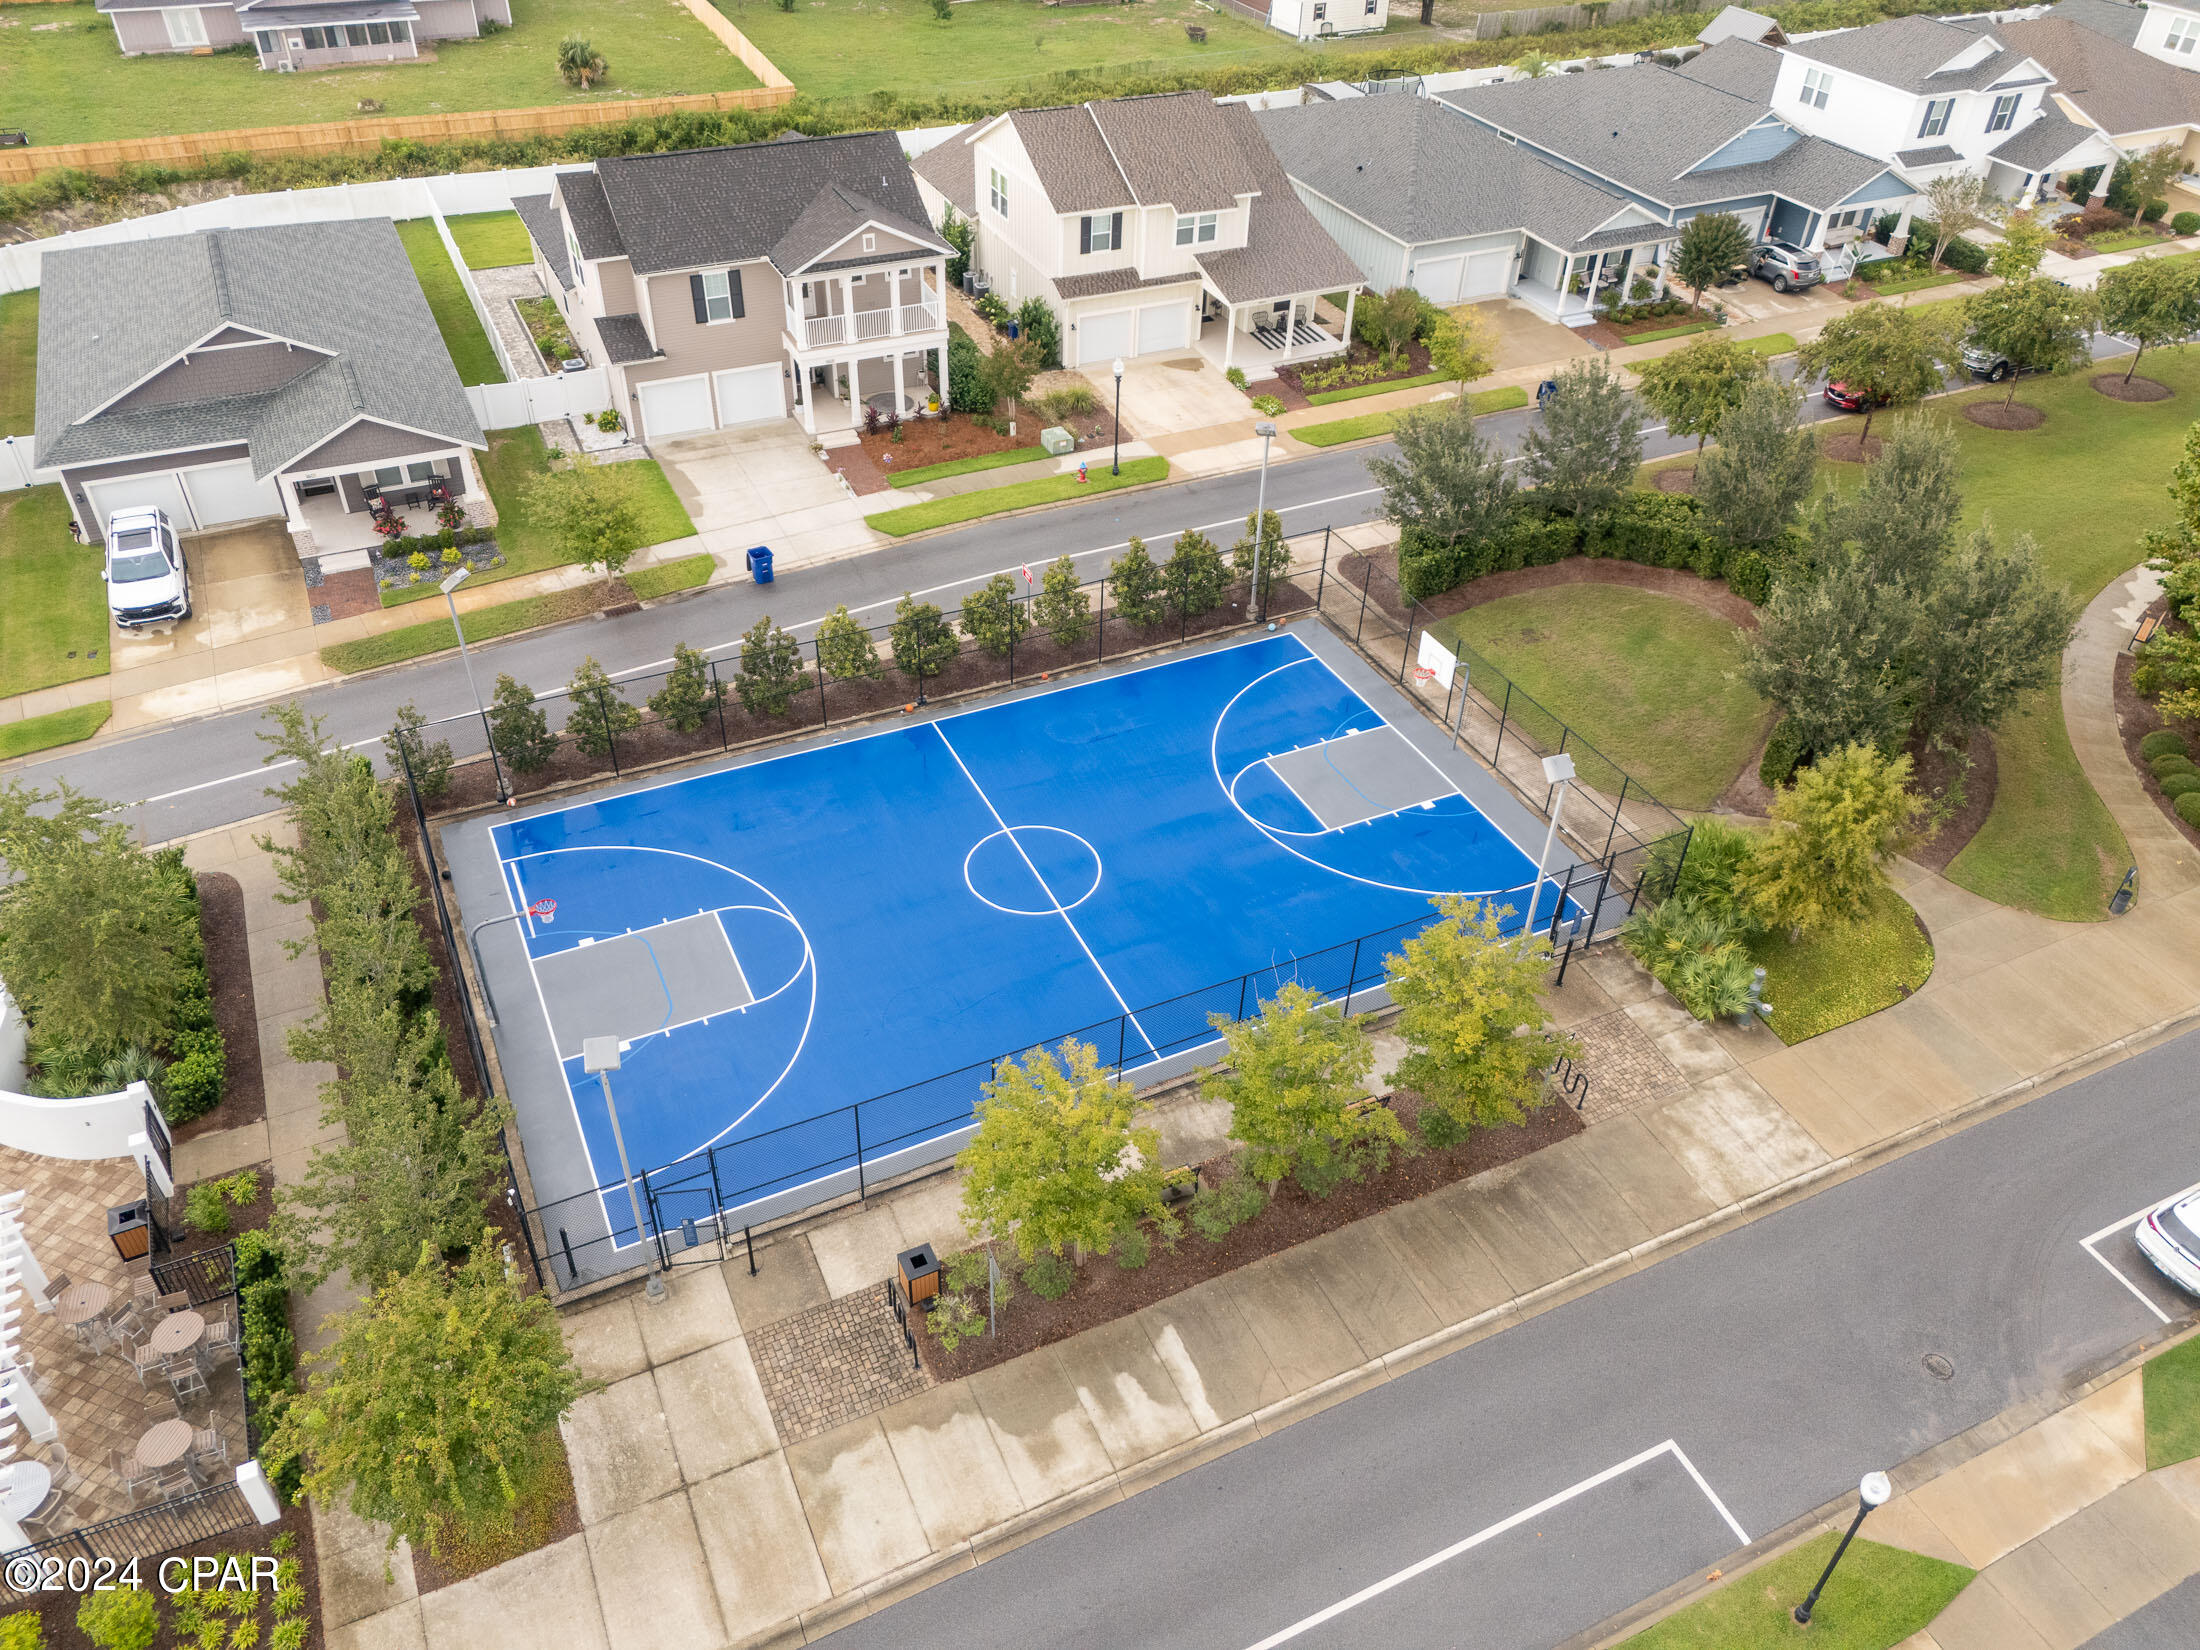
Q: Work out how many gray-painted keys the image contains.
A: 2